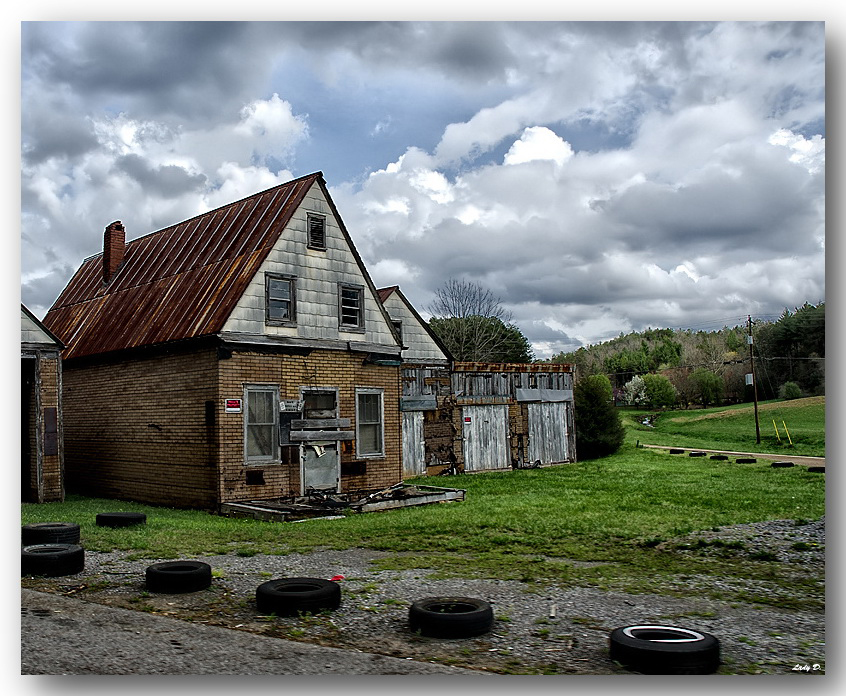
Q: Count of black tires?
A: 13